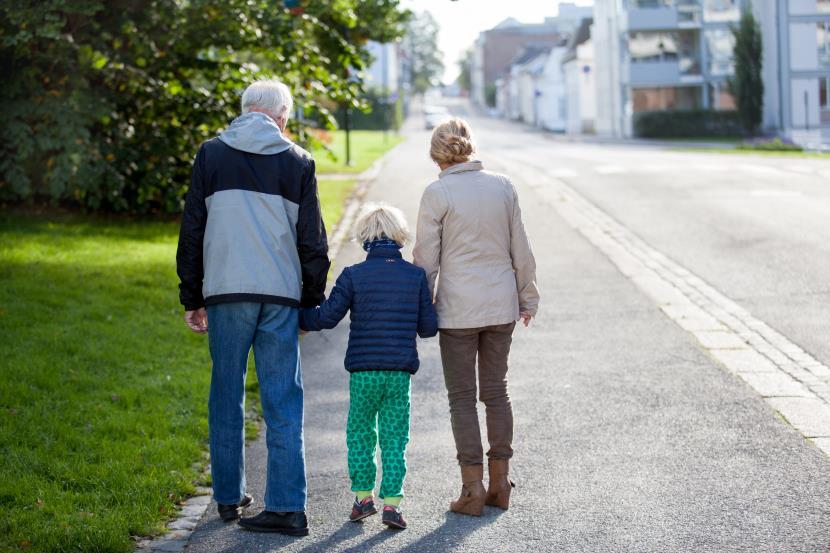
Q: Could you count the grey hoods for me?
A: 1